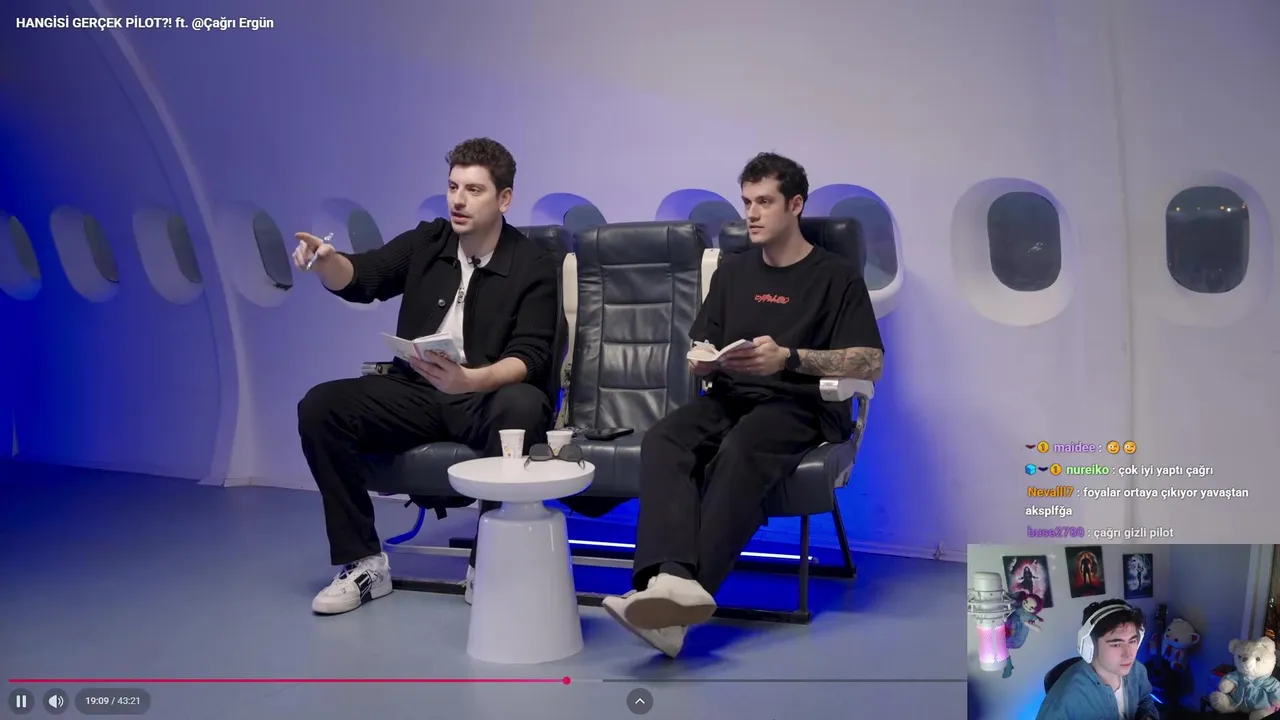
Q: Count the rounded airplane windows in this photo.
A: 11